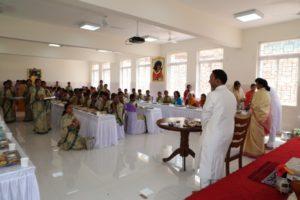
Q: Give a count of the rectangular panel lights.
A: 5